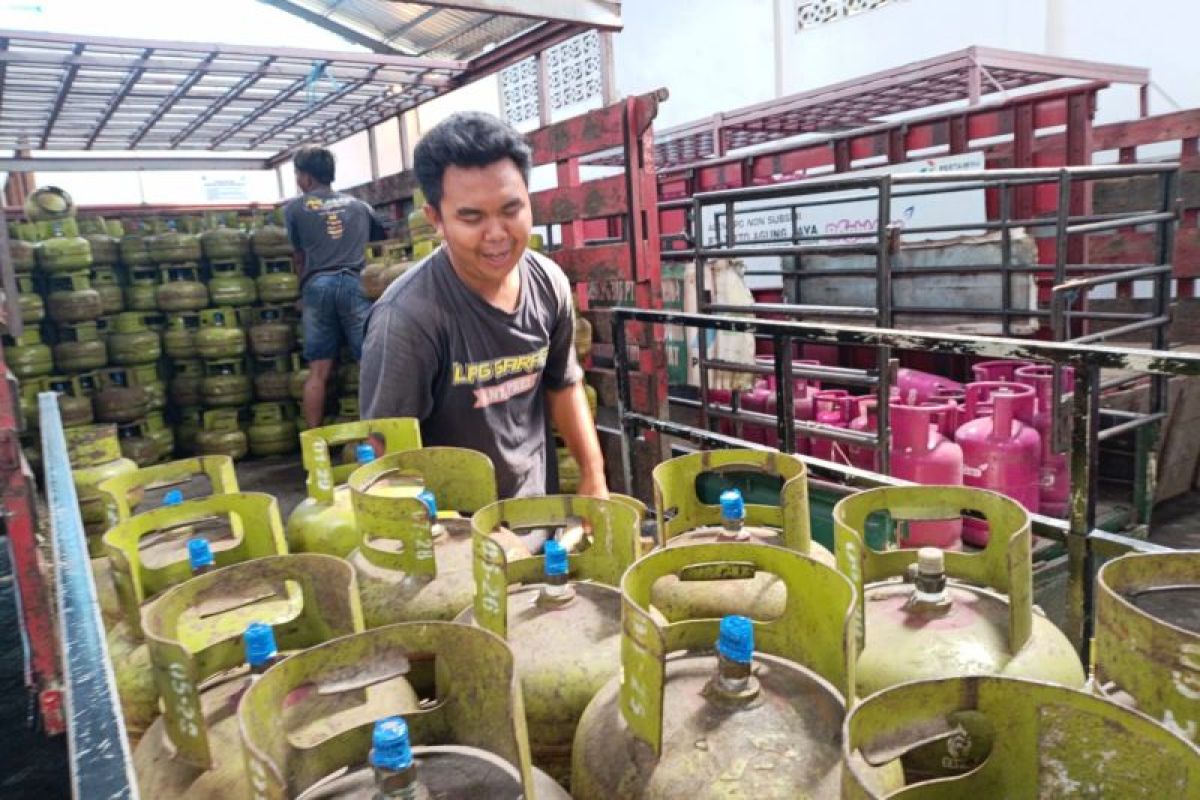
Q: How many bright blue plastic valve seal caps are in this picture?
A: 9